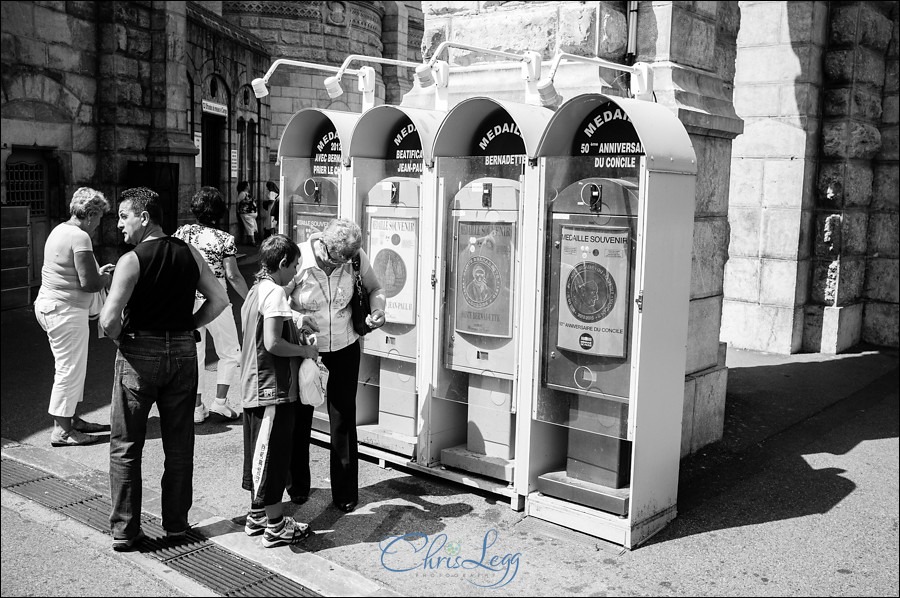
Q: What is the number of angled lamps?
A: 4